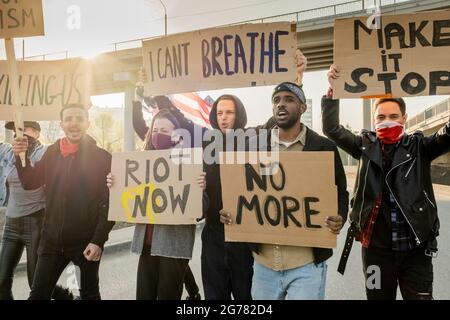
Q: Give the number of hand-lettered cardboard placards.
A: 6